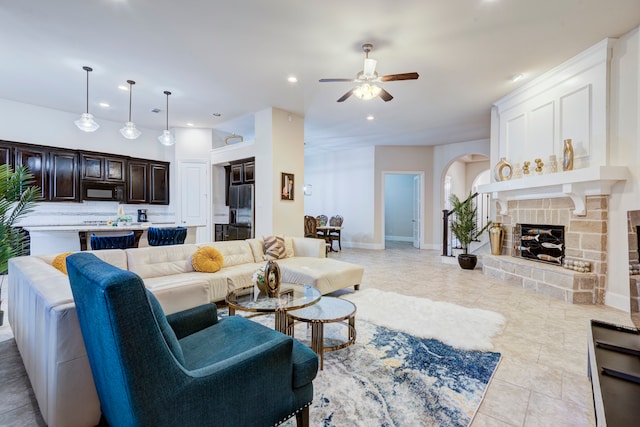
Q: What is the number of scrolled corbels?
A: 2